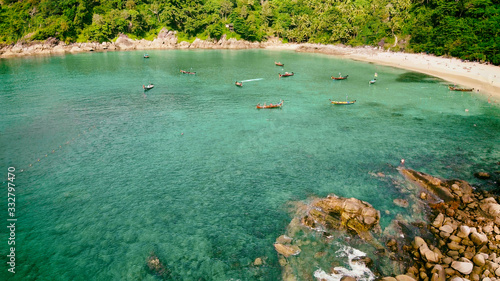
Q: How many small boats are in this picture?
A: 11